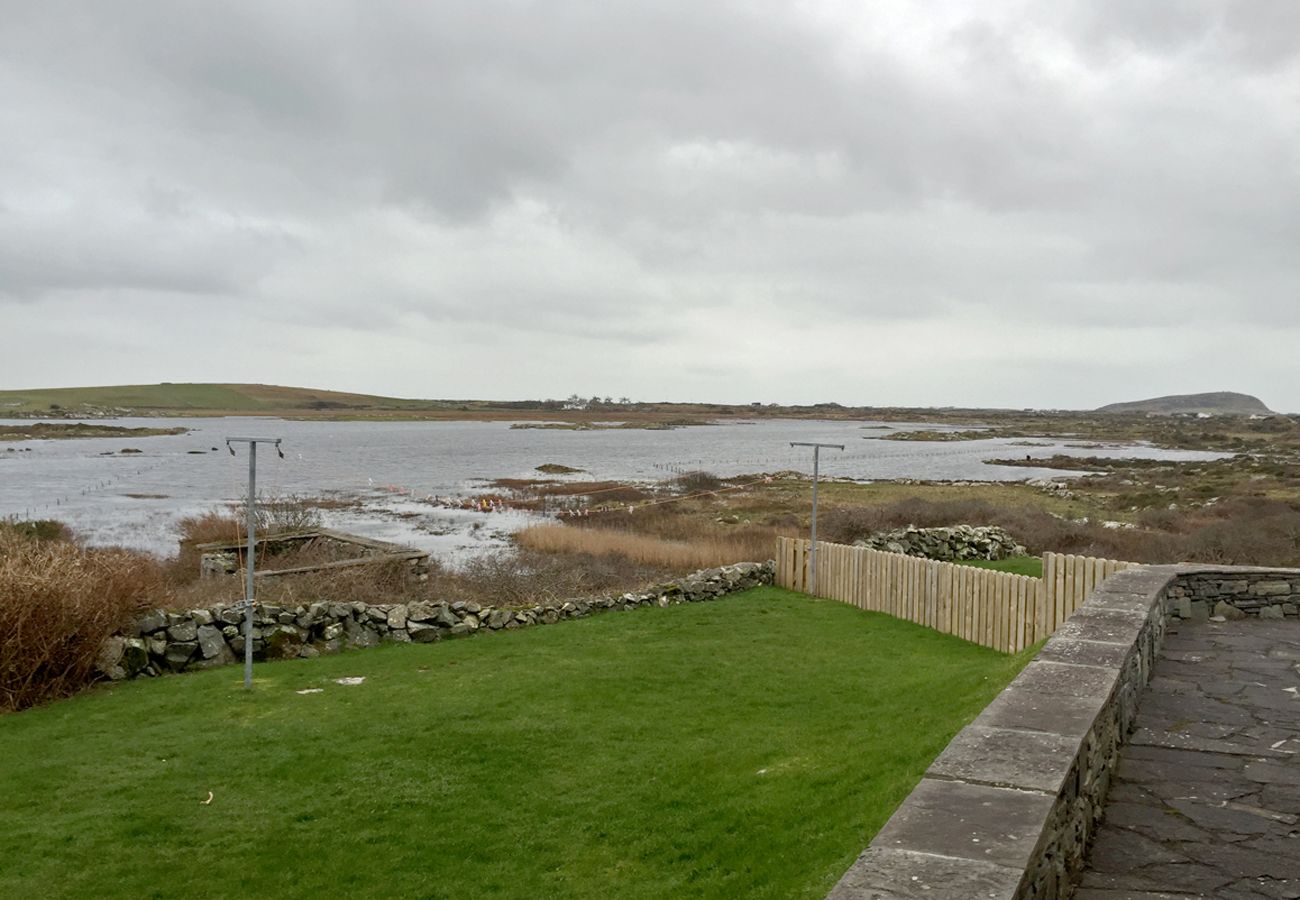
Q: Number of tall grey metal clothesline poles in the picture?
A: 2